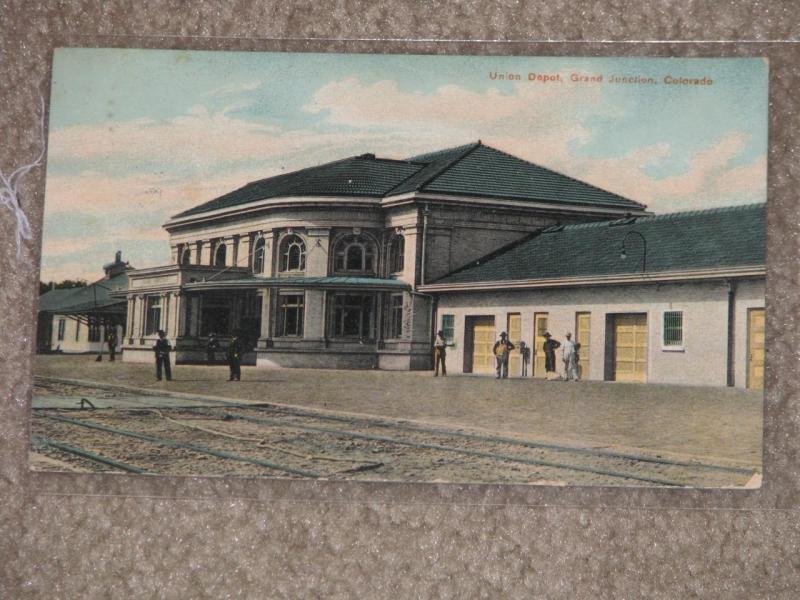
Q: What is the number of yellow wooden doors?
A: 6